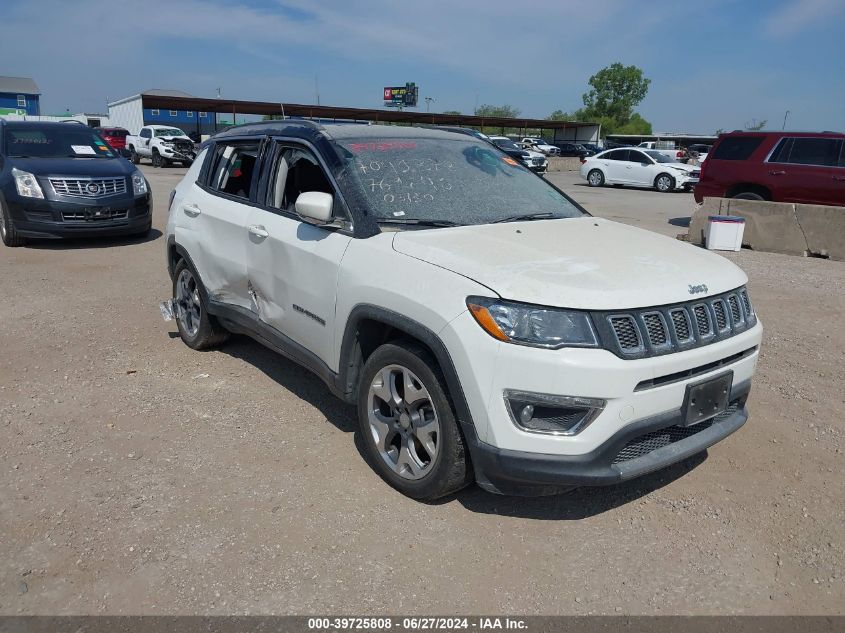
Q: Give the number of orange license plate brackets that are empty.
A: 0